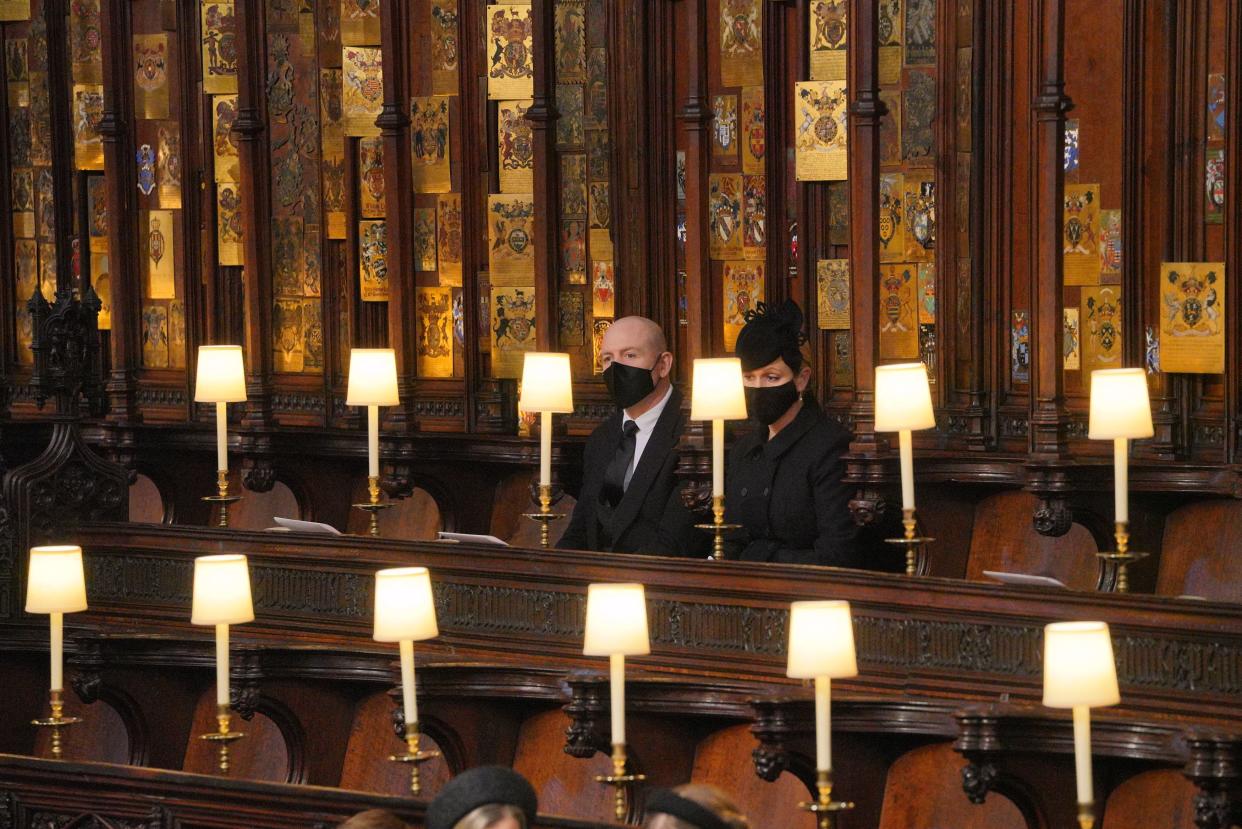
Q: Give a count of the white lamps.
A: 12